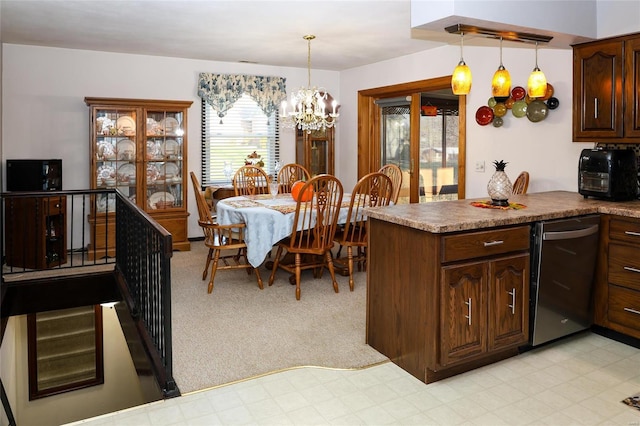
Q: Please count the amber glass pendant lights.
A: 3